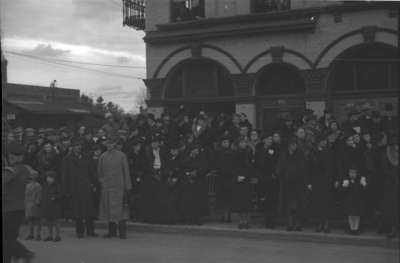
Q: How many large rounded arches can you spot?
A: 3